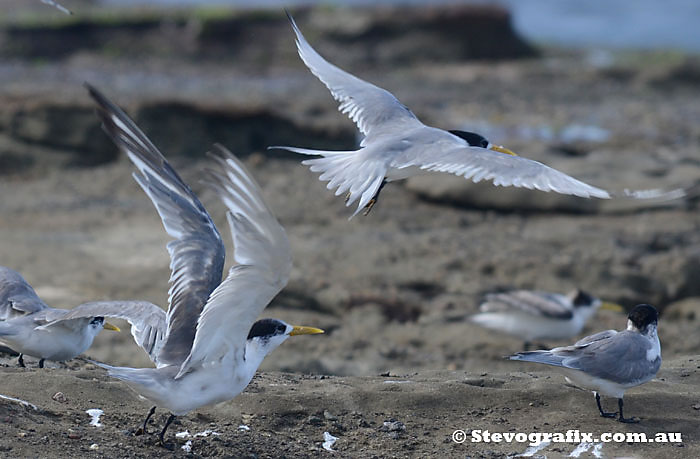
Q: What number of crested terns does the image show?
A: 5